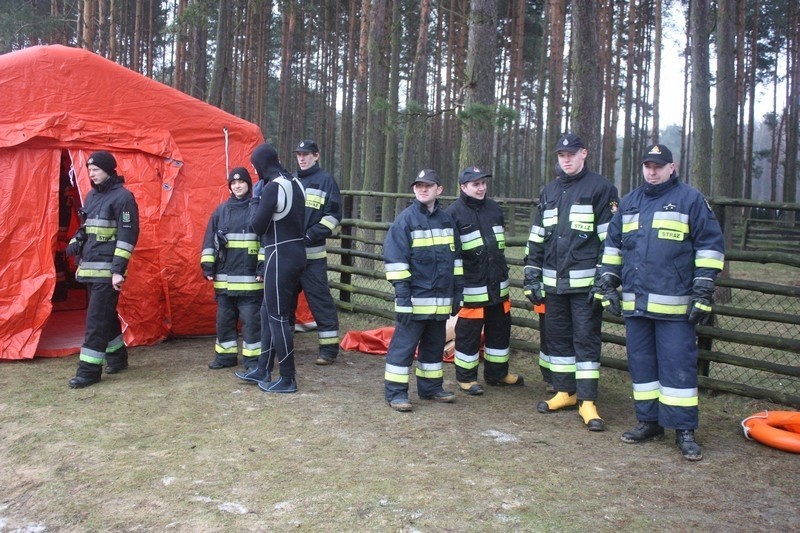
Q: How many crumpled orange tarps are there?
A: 1